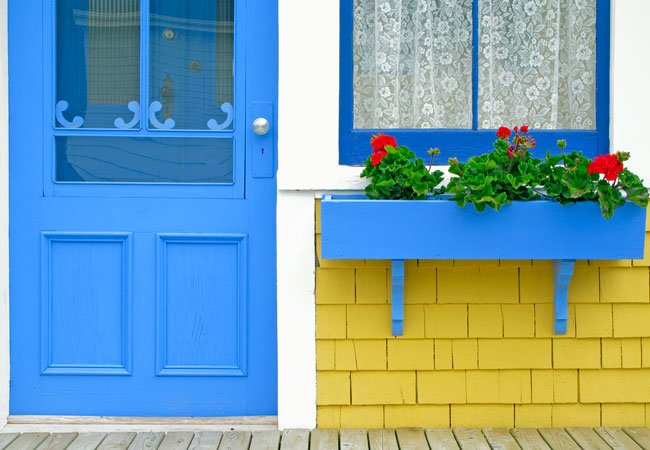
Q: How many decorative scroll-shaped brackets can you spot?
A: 4